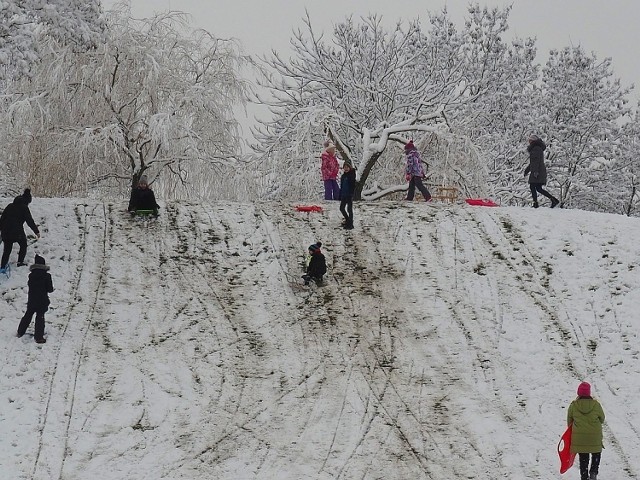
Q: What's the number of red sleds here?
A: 3